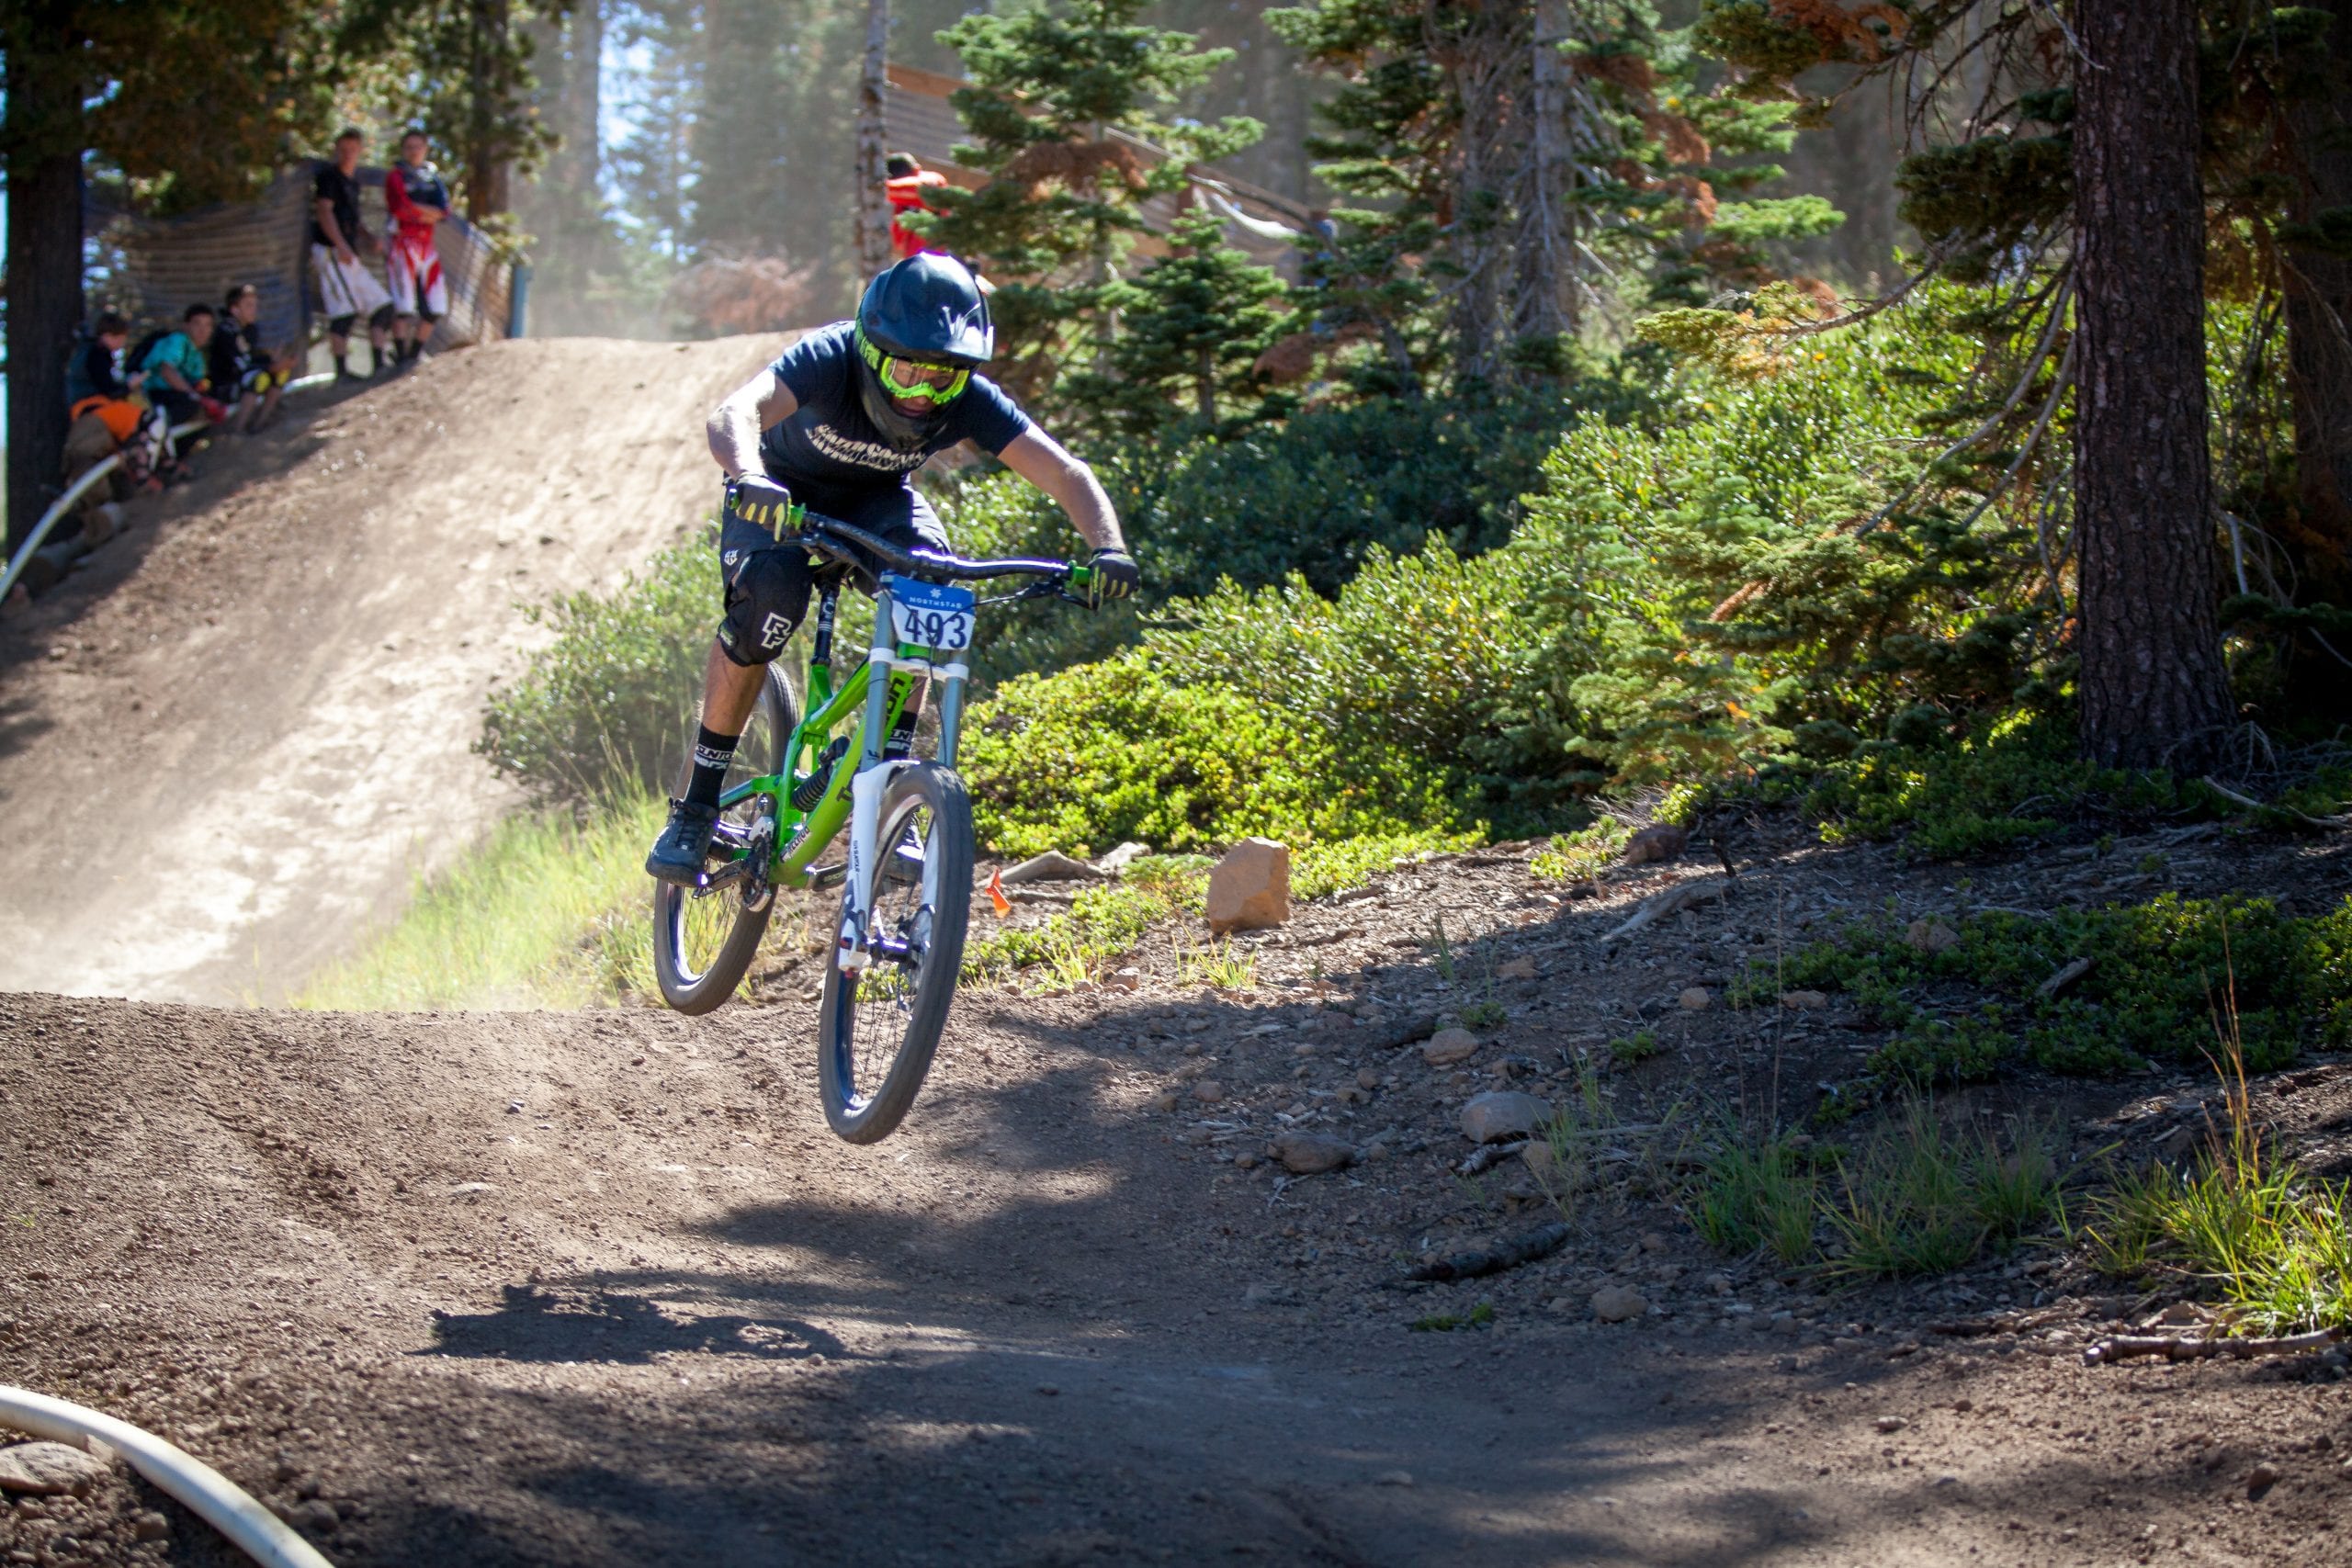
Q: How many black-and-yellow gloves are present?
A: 2